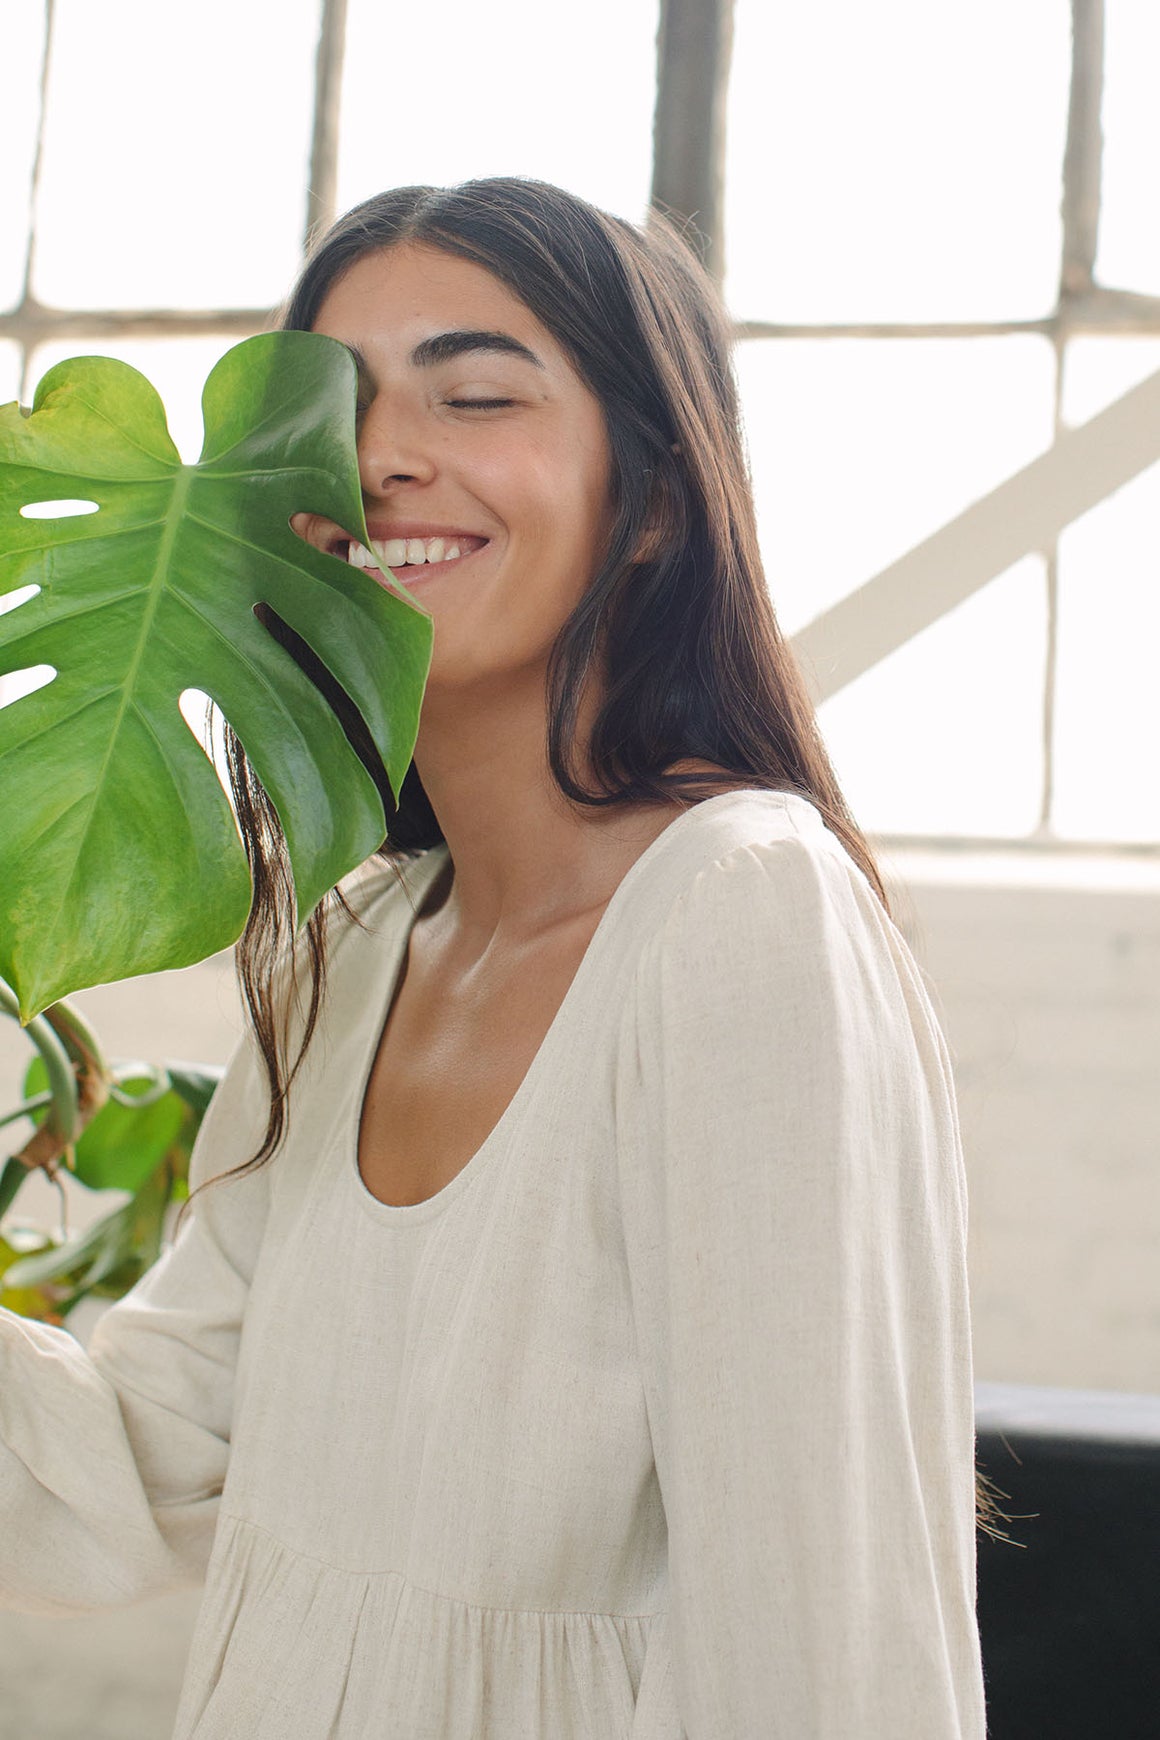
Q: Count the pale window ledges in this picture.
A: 1